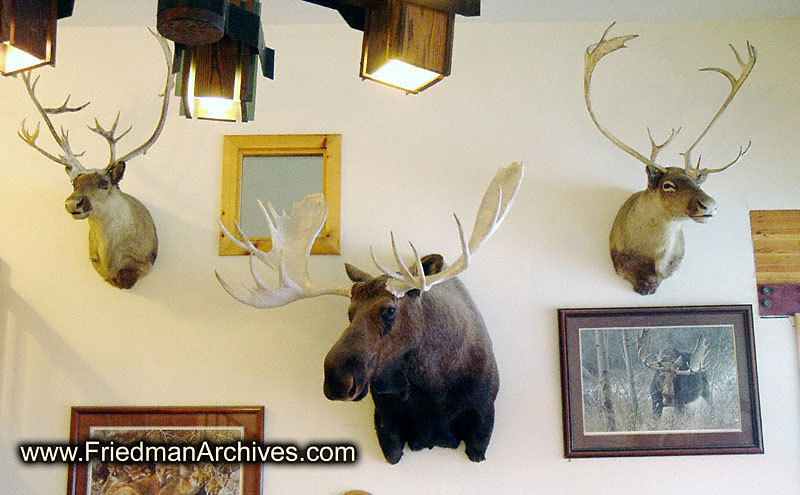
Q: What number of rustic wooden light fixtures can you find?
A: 3